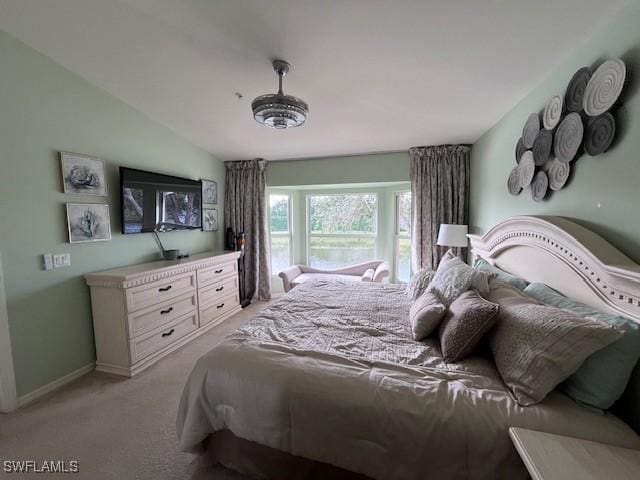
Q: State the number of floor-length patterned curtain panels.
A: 2